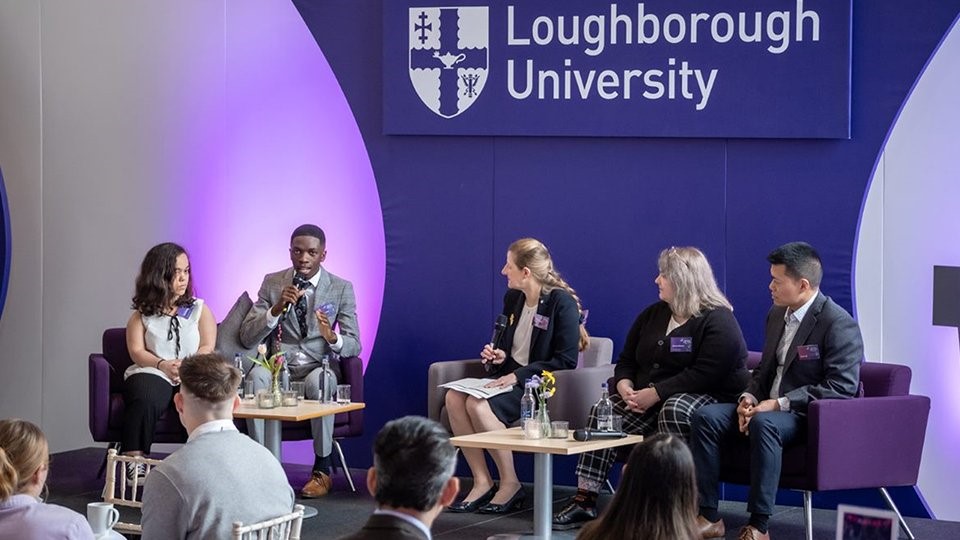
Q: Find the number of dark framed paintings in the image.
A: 0